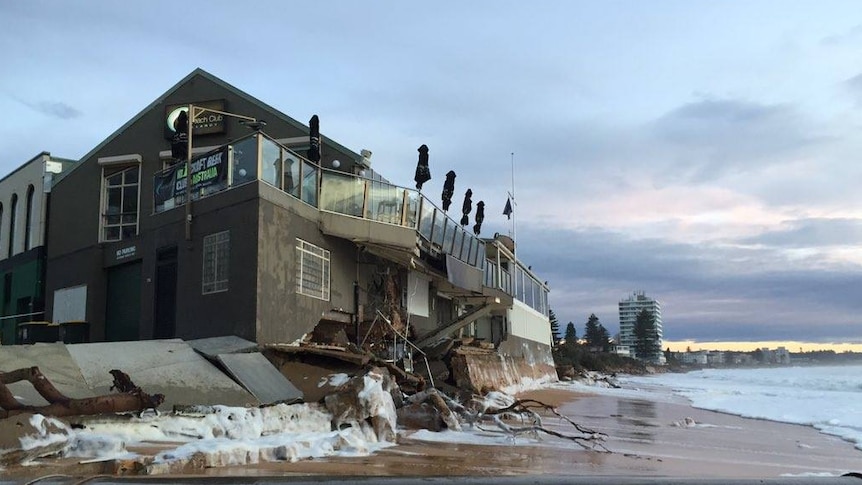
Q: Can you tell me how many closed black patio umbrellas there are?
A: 6